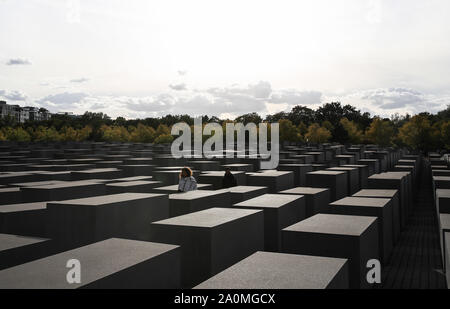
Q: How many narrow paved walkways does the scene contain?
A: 1